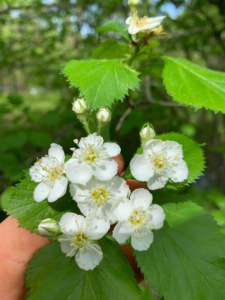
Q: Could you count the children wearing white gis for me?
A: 0